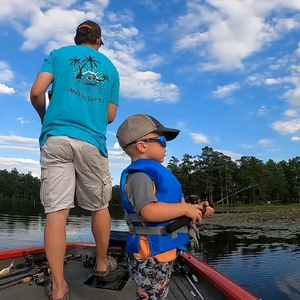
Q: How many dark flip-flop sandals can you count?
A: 2